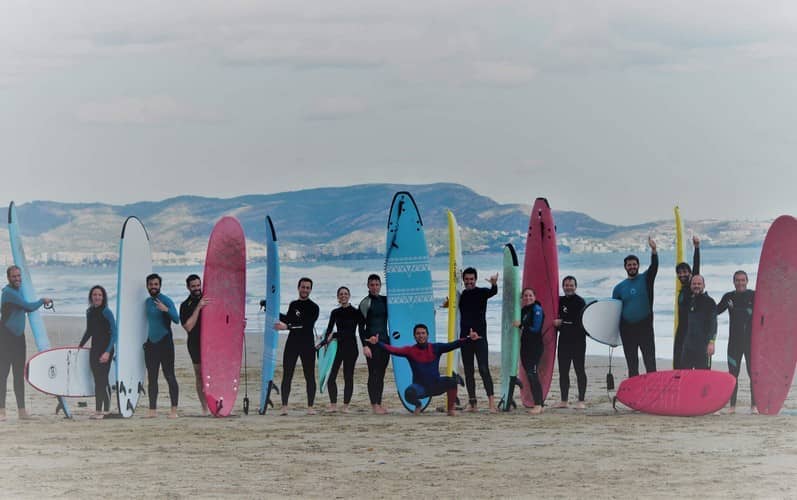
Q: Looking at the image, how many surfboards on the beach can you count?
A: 14